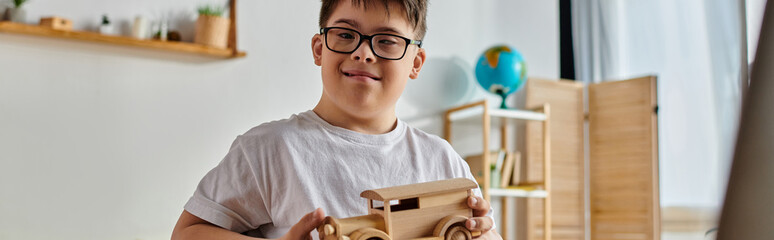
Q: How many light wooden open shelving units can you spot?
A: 1